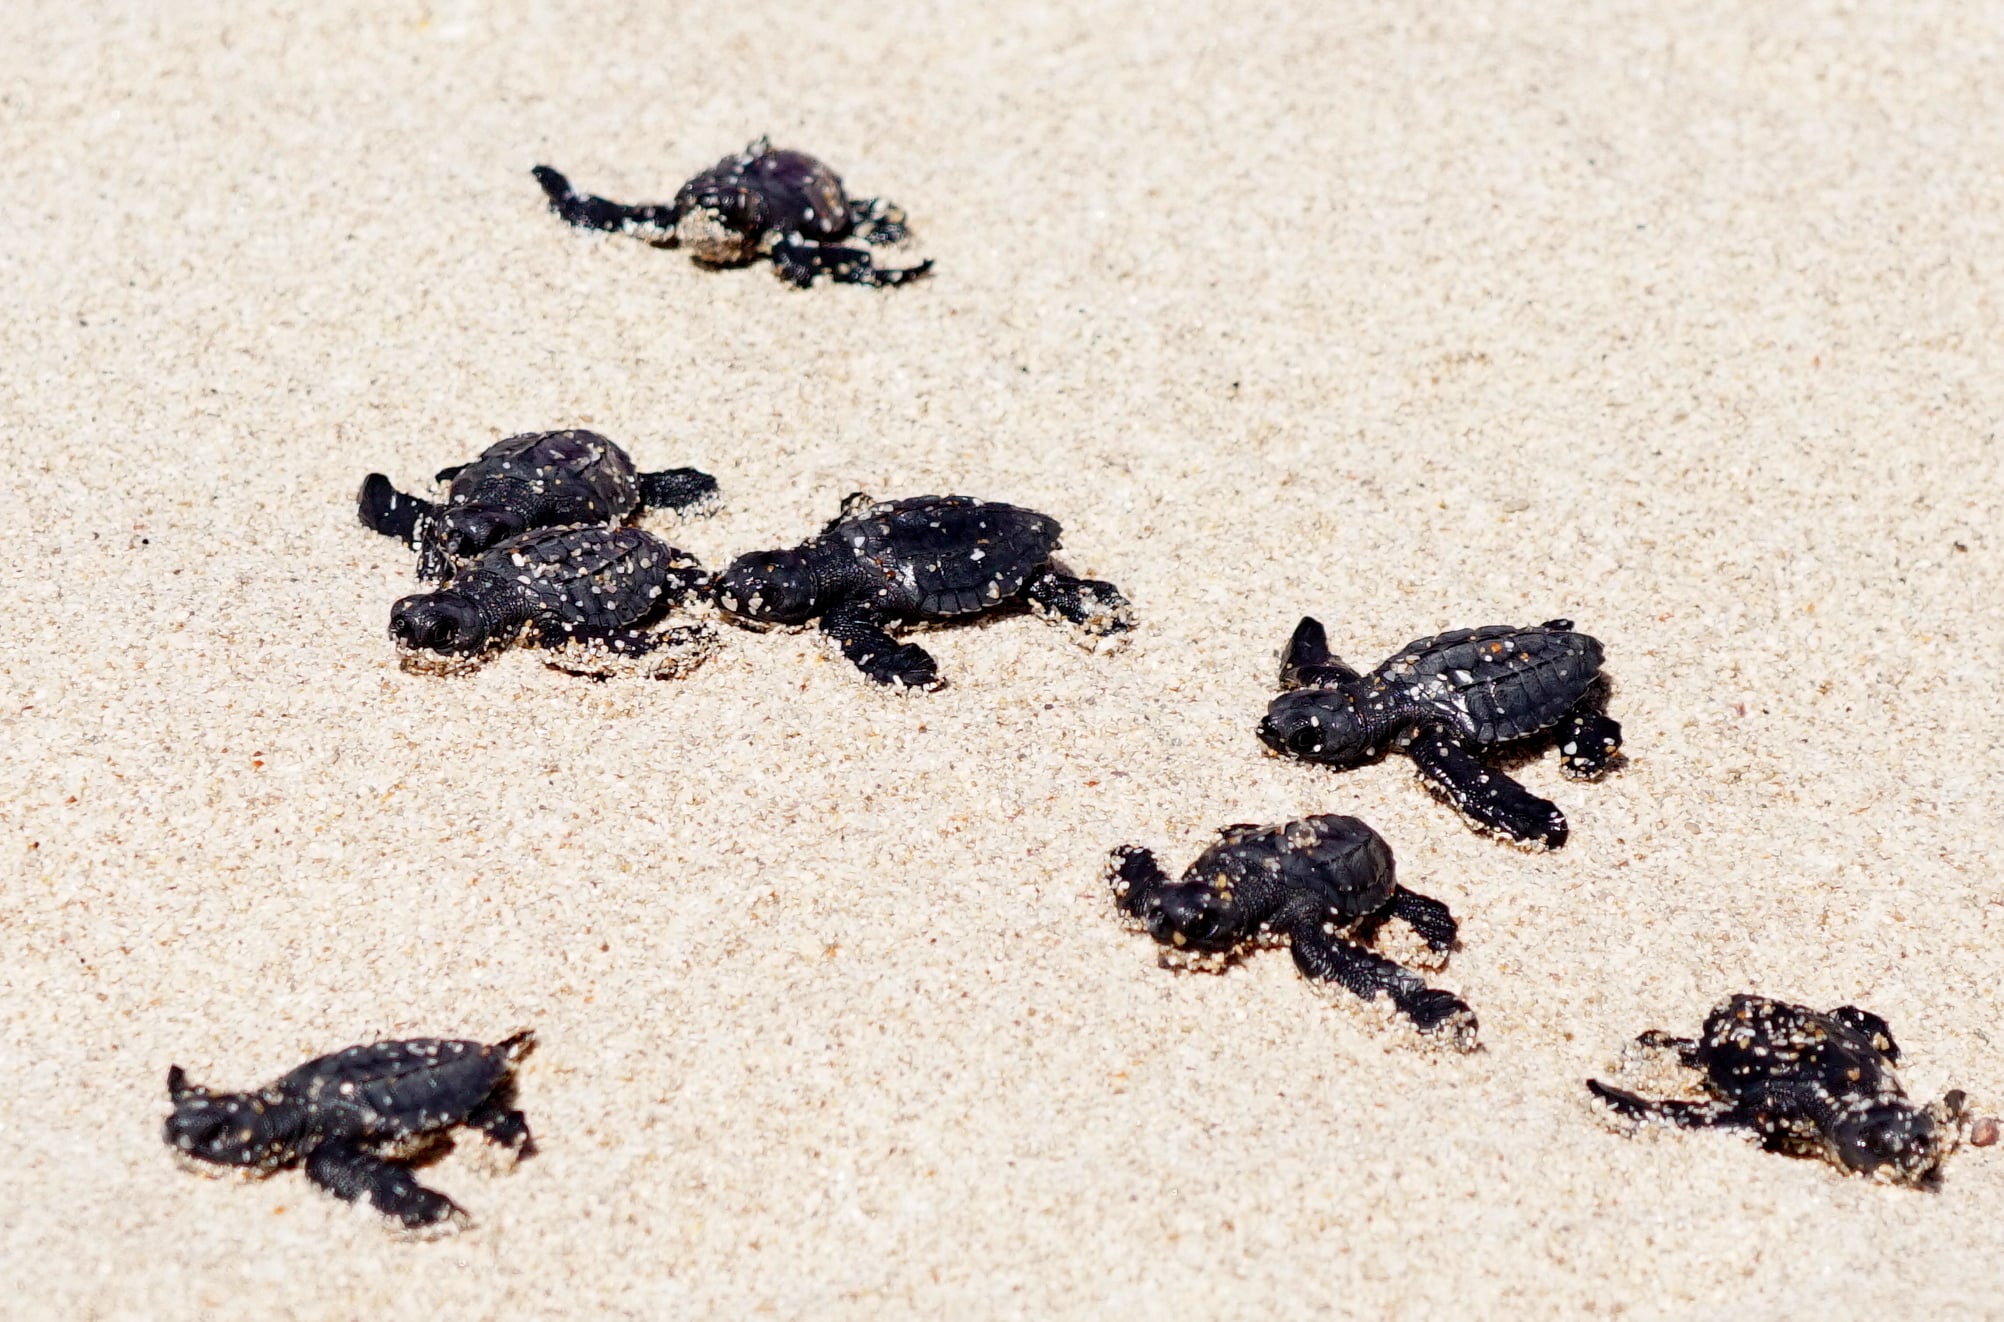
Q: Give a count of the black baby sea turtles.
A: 8